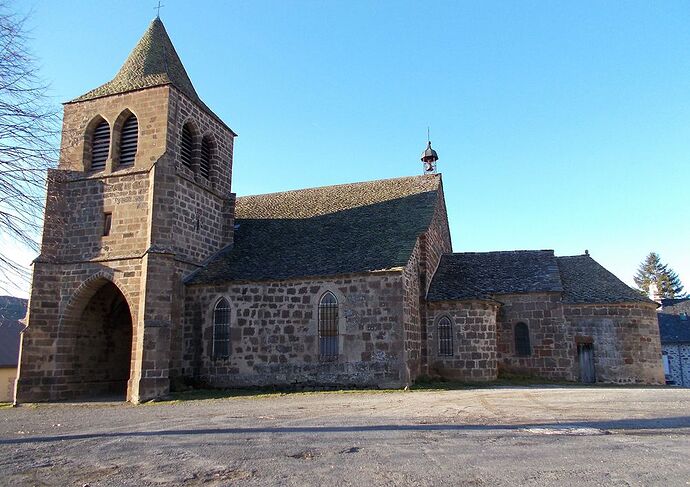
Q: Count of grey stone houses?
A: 1